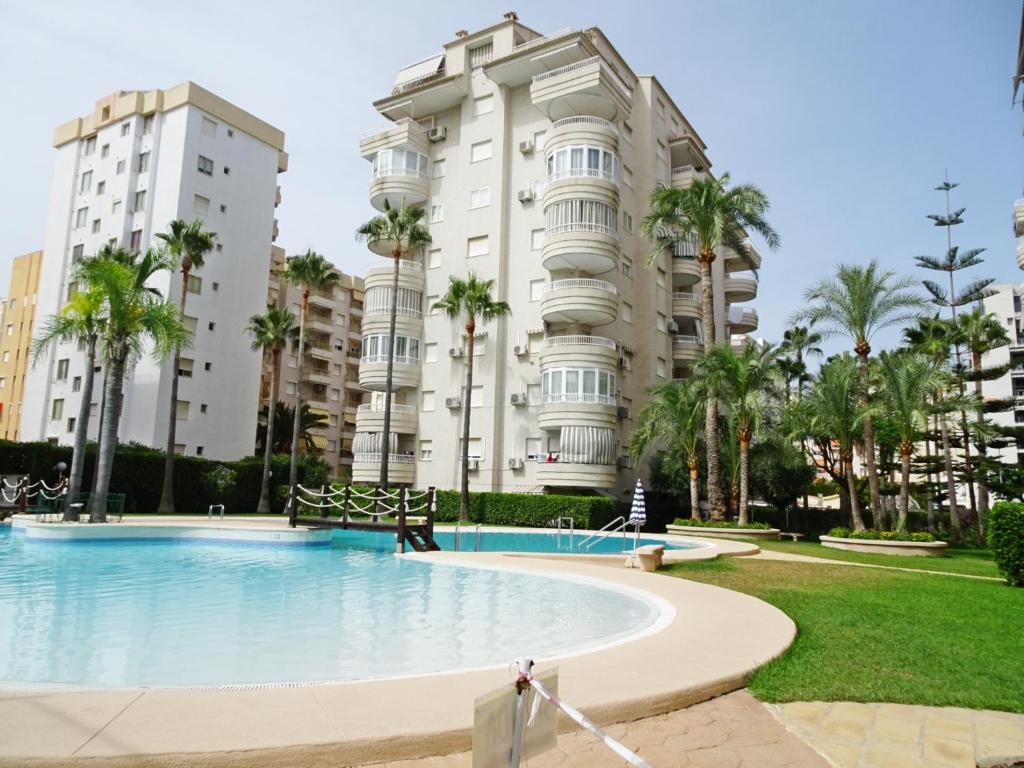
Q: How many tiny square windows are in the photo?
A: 9